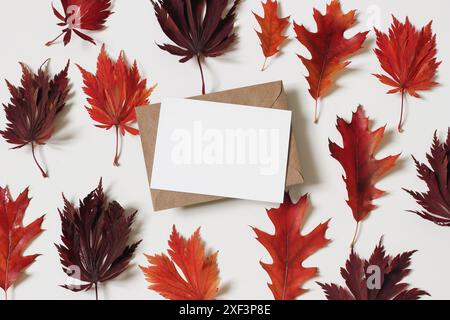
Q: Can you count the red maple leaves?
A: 4